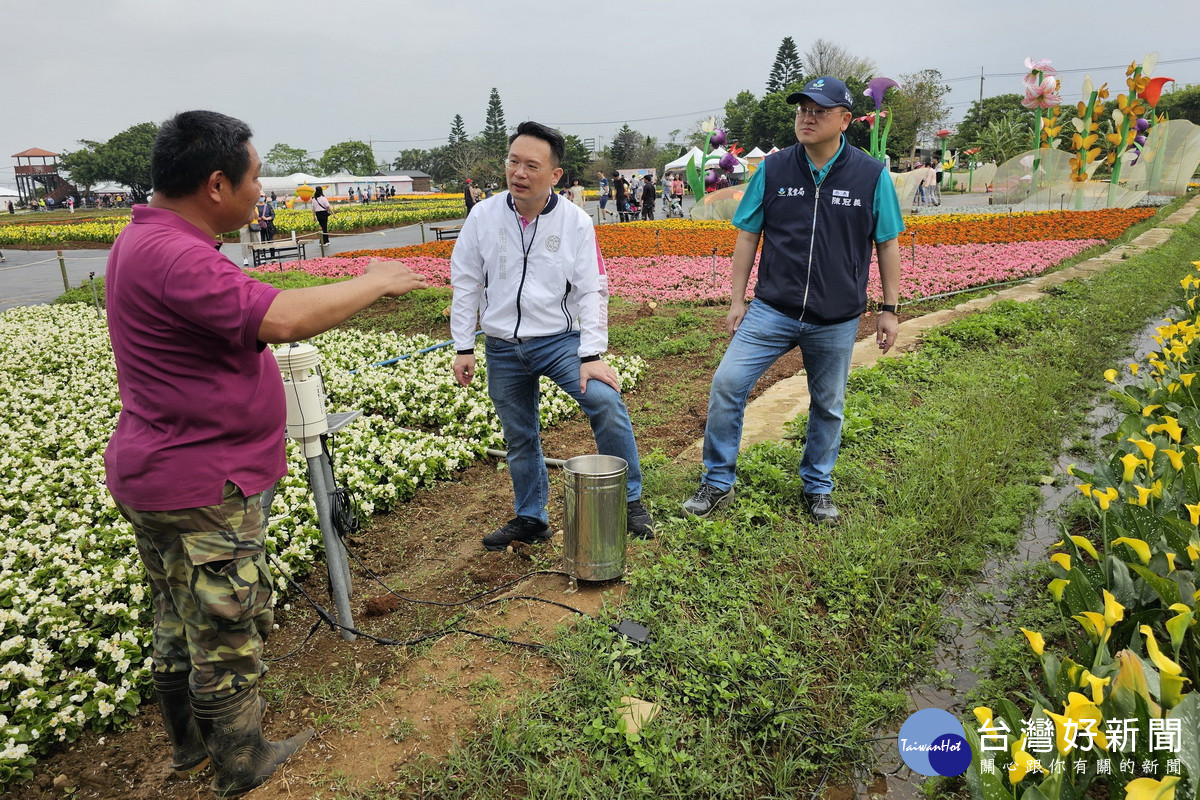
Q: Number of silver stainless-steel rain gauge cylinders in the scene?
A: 1